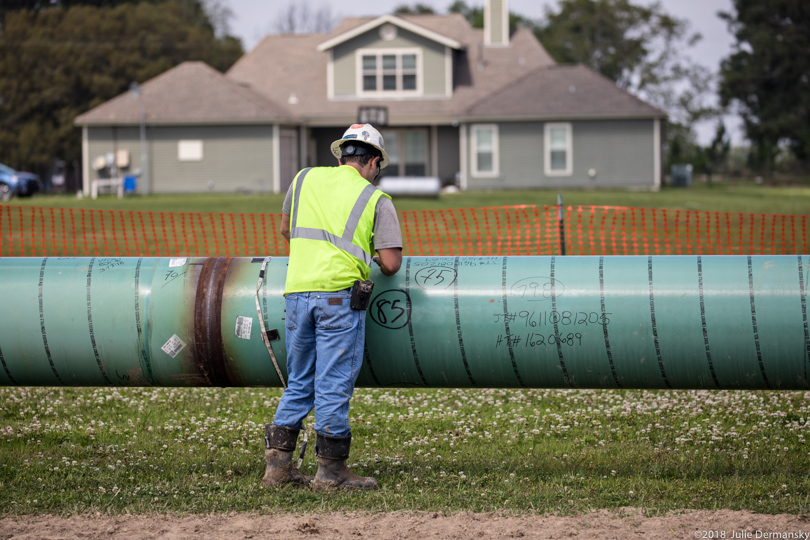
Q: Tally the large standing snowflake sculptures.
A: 0